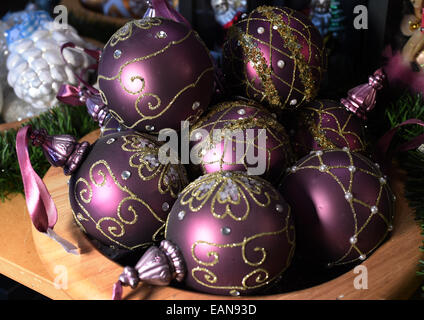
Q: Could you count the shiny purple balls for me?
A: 7